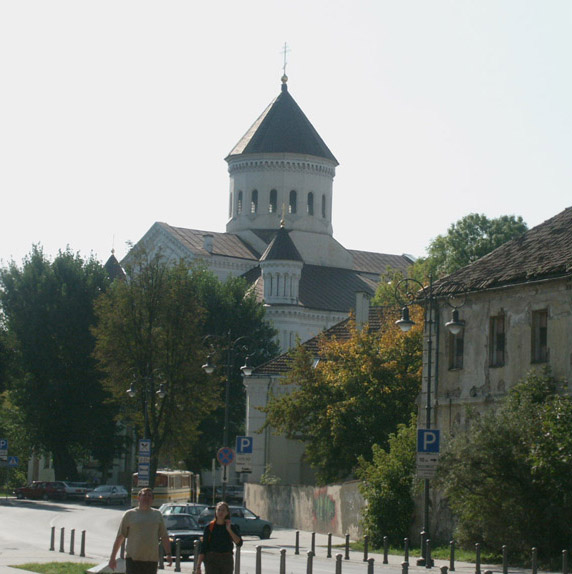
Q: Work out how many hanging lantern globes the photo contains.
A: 6